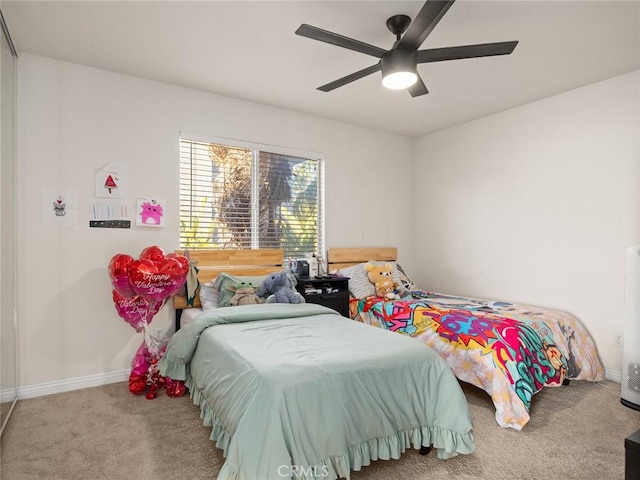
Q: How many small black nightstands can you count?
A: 1